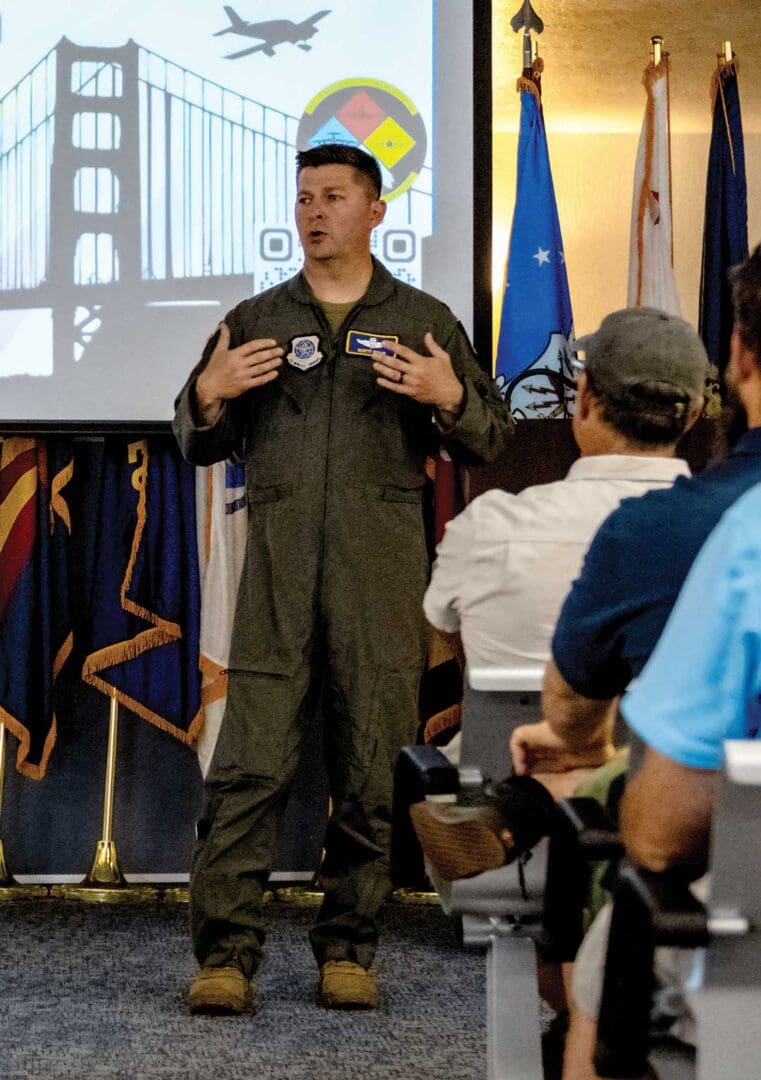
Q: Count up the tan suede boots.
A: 2